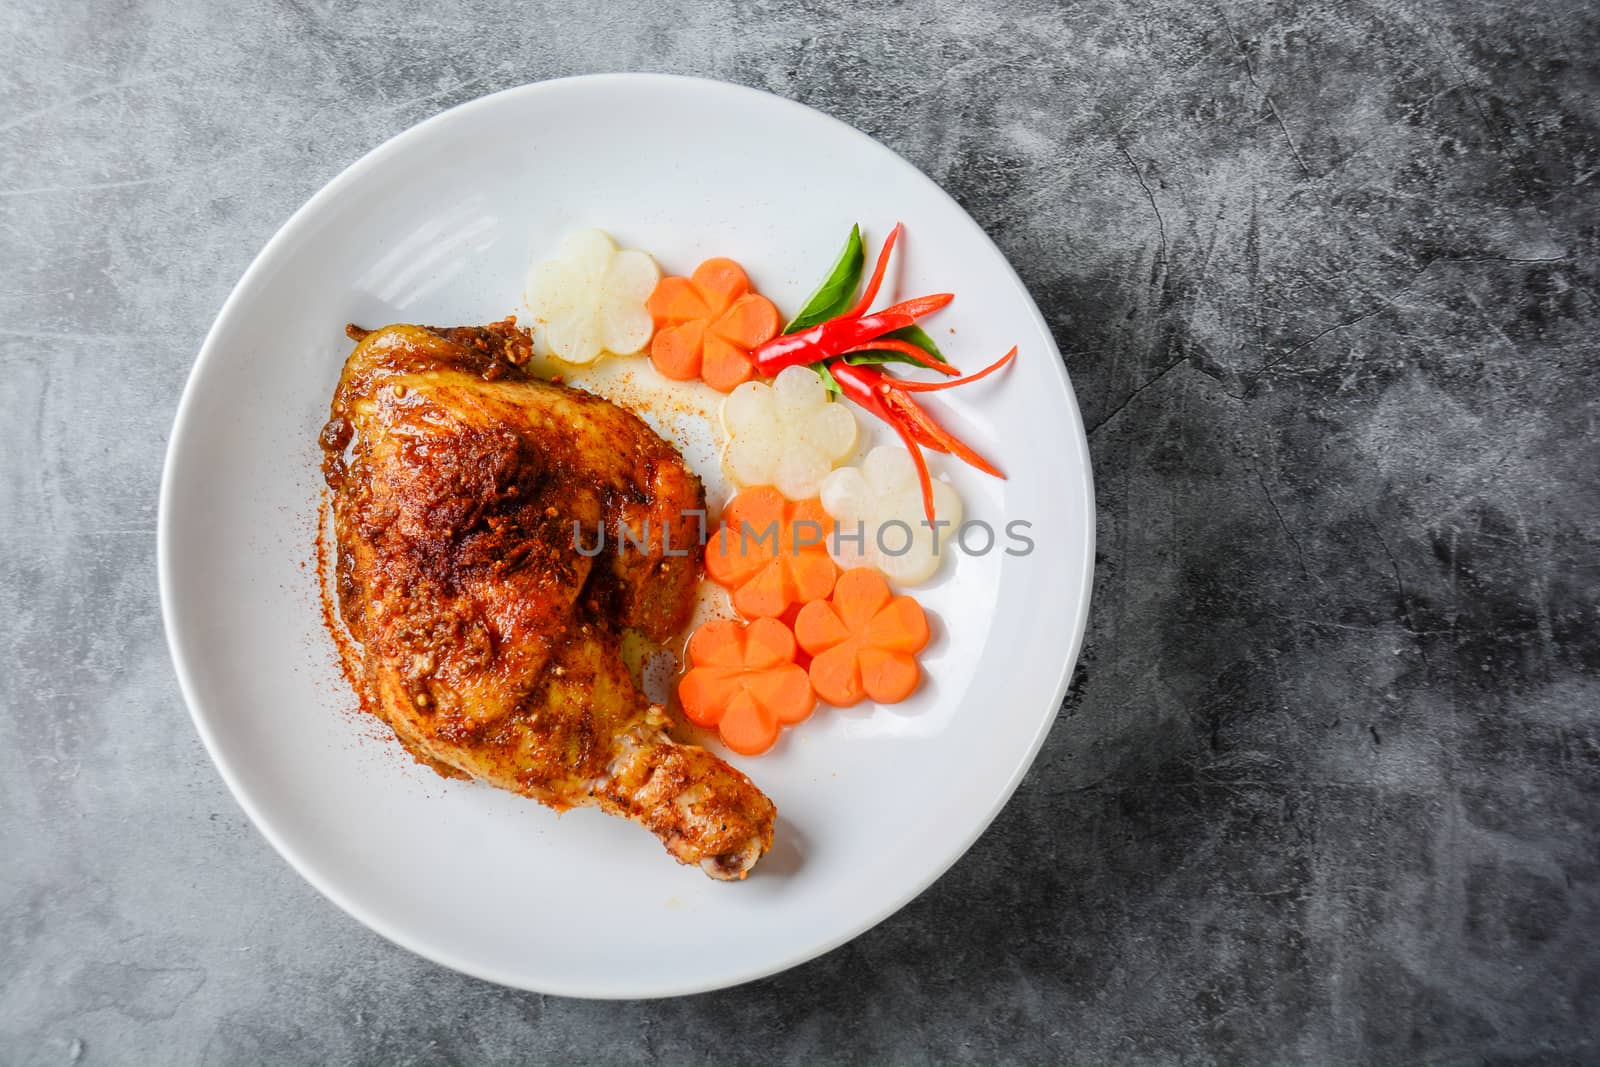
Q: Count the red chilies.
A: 2